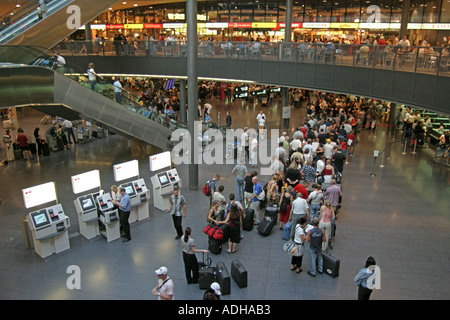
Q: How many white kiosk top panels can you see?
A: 4